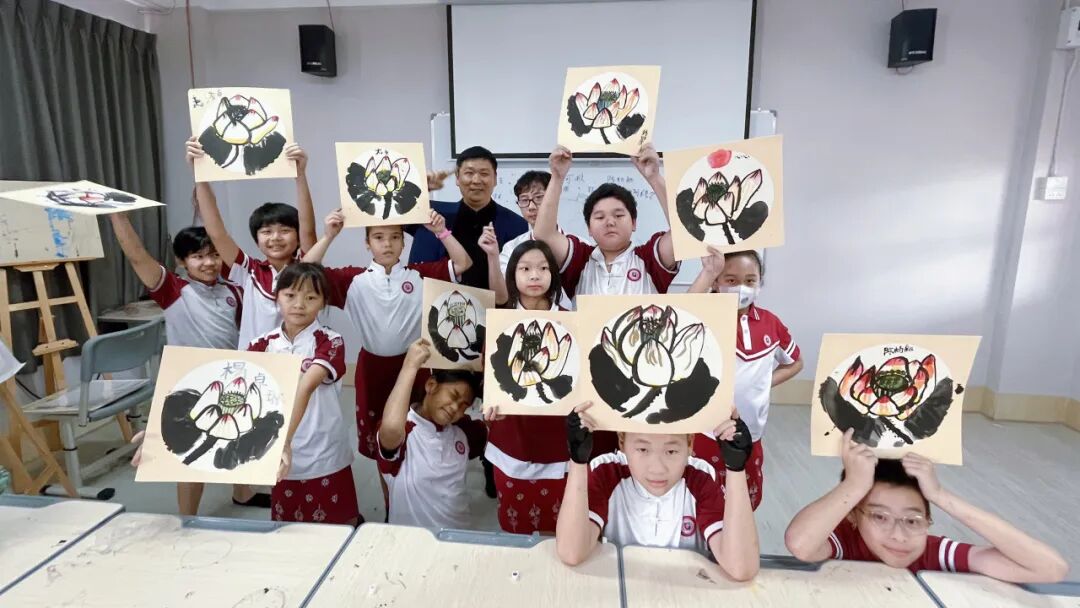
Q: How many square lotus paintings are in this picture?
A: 10